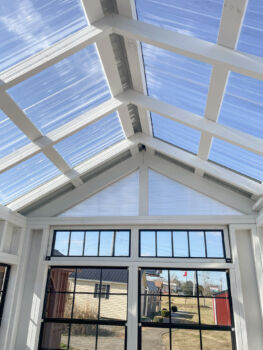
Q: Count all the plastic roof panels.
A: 11